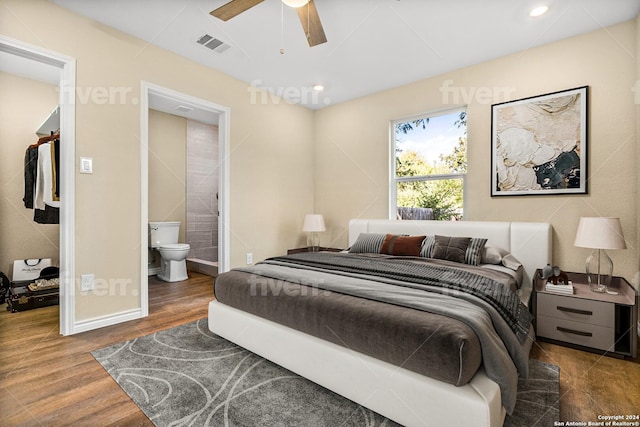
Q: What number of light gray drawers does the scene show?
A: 2